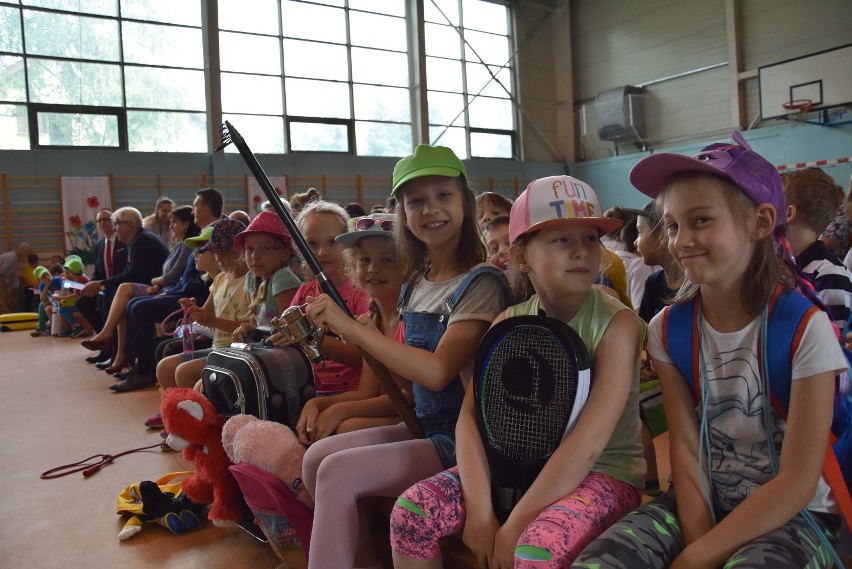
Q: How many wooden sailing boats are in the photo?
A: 0